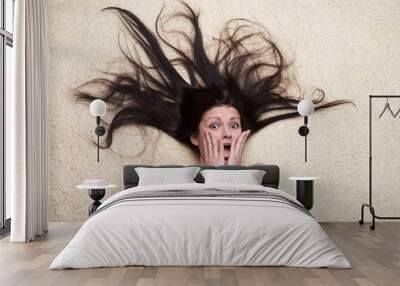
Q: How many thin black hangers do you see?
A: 2